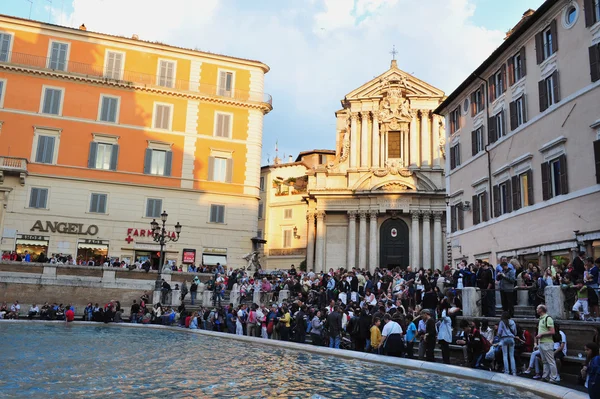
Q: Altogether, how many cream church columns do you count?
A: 14